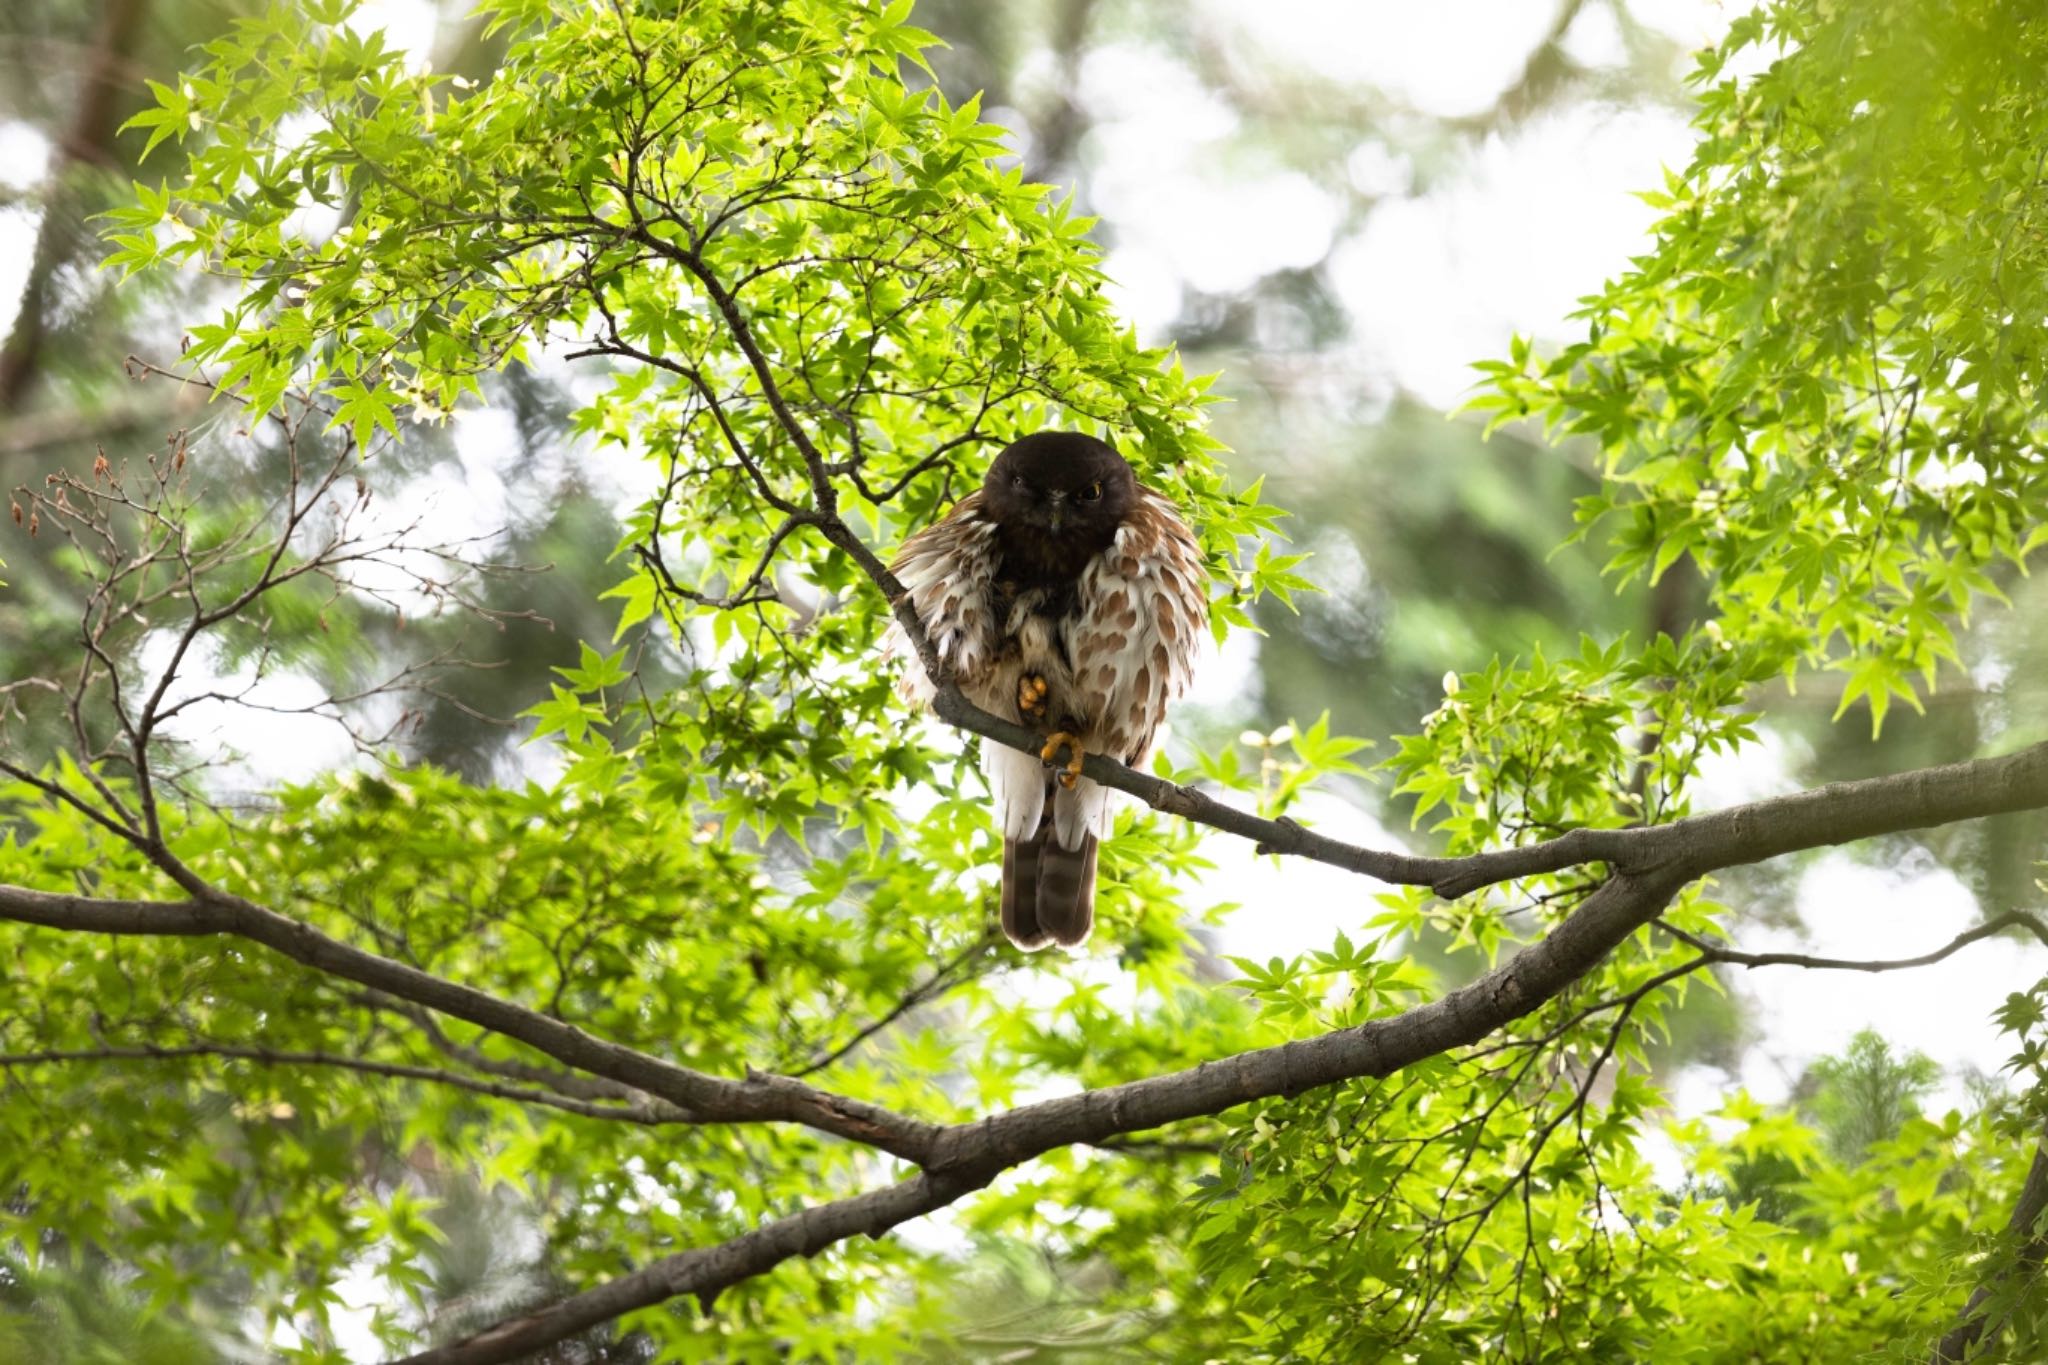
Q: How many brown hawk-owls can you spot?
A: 1